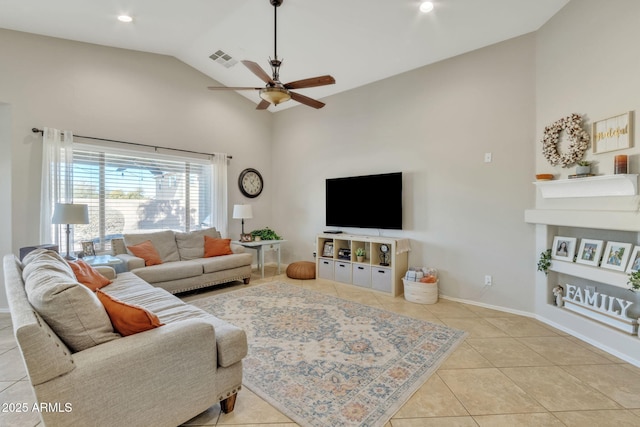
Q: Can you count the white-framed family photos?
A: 4